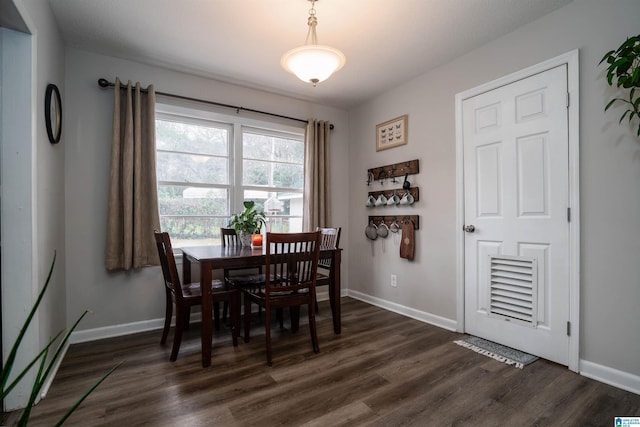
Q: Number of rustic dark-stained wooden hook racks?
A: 3